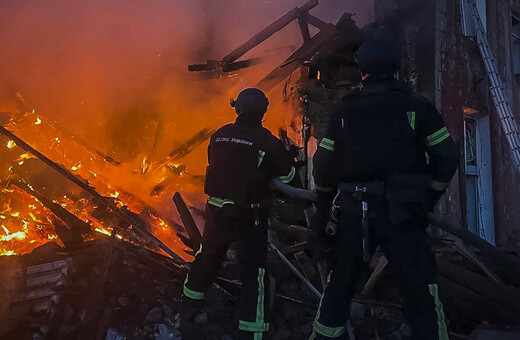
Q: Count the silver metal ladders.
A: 1